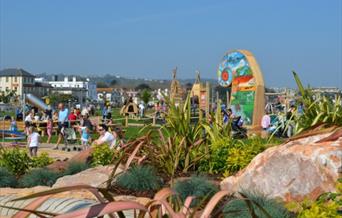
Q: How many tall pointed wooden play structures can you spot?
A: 2